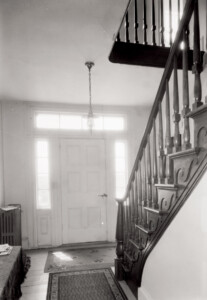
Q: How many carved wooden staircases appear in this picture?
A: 1